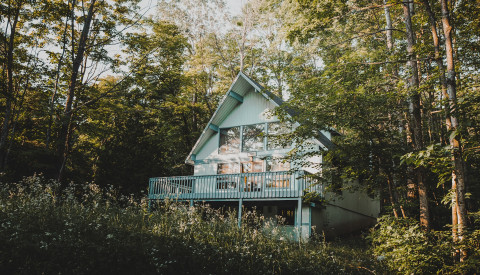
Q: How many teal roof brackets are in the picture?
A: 3